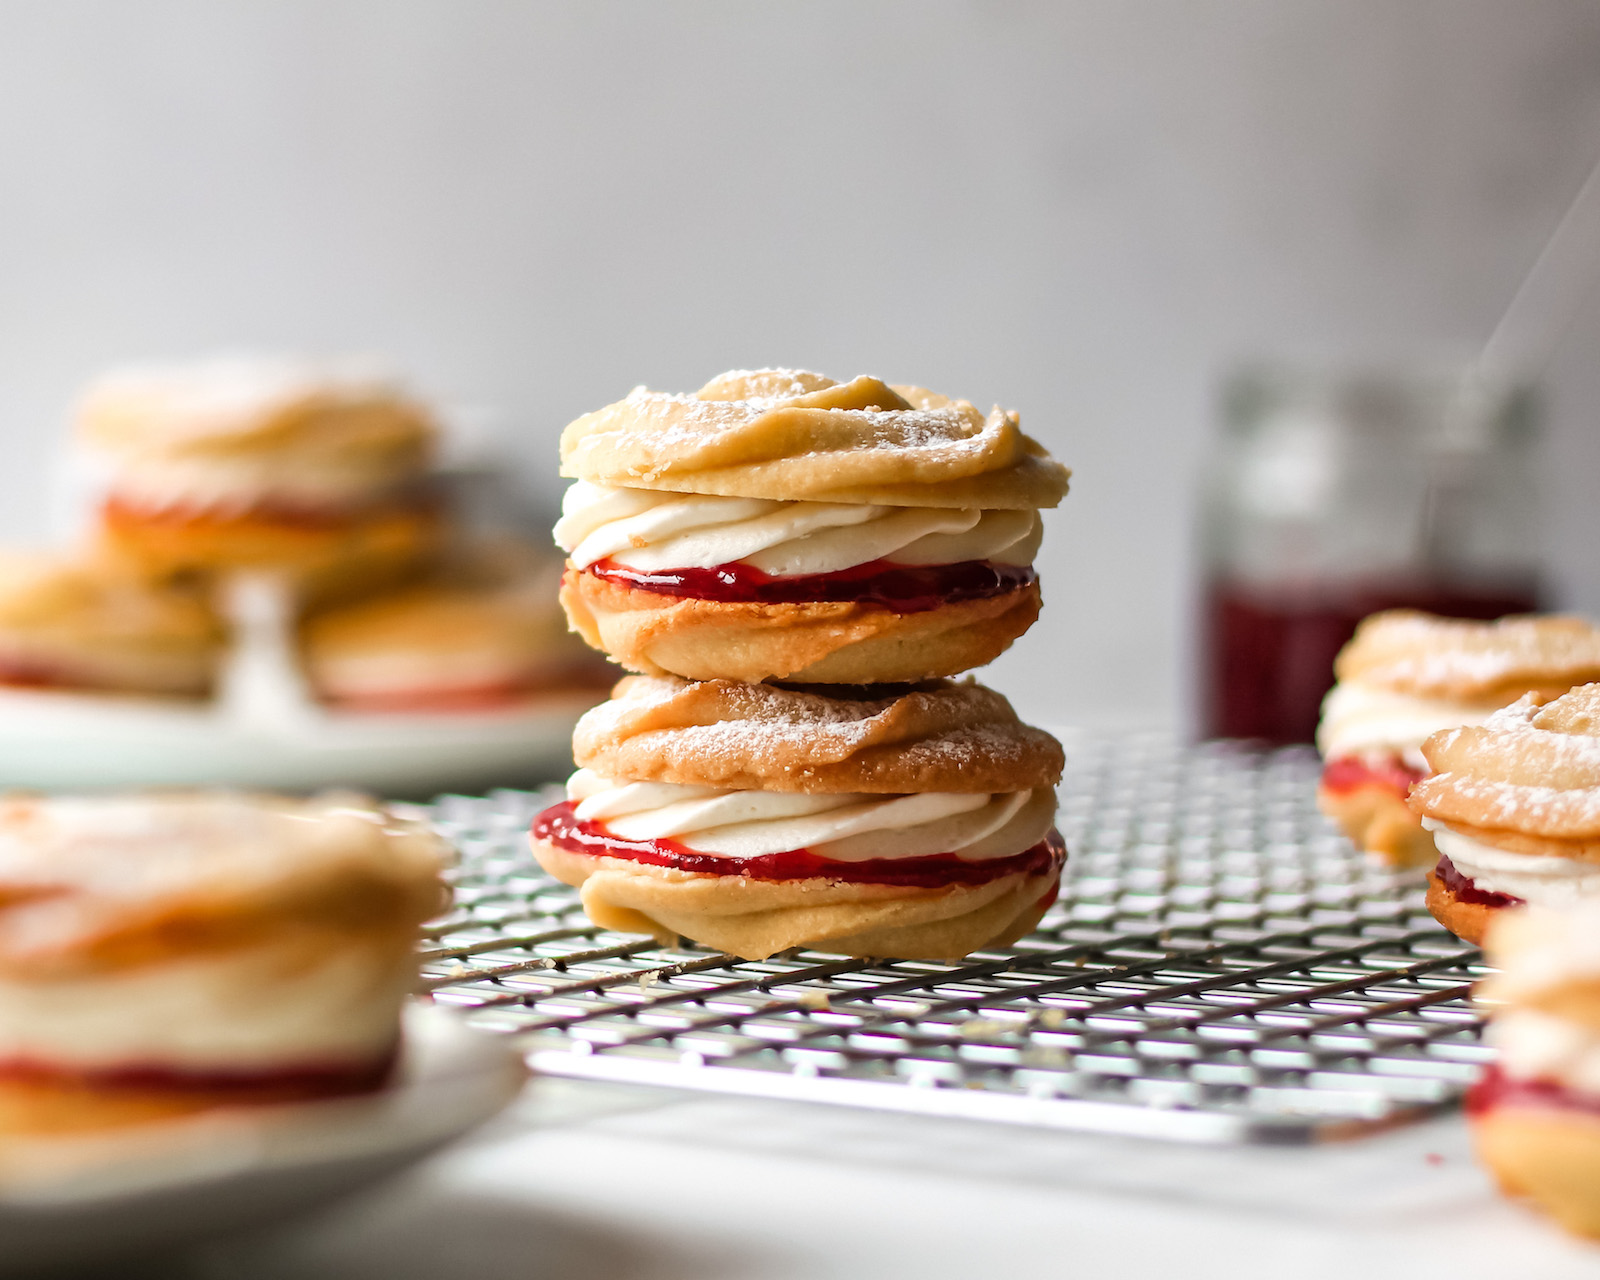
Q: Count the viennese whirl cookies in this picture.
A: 9